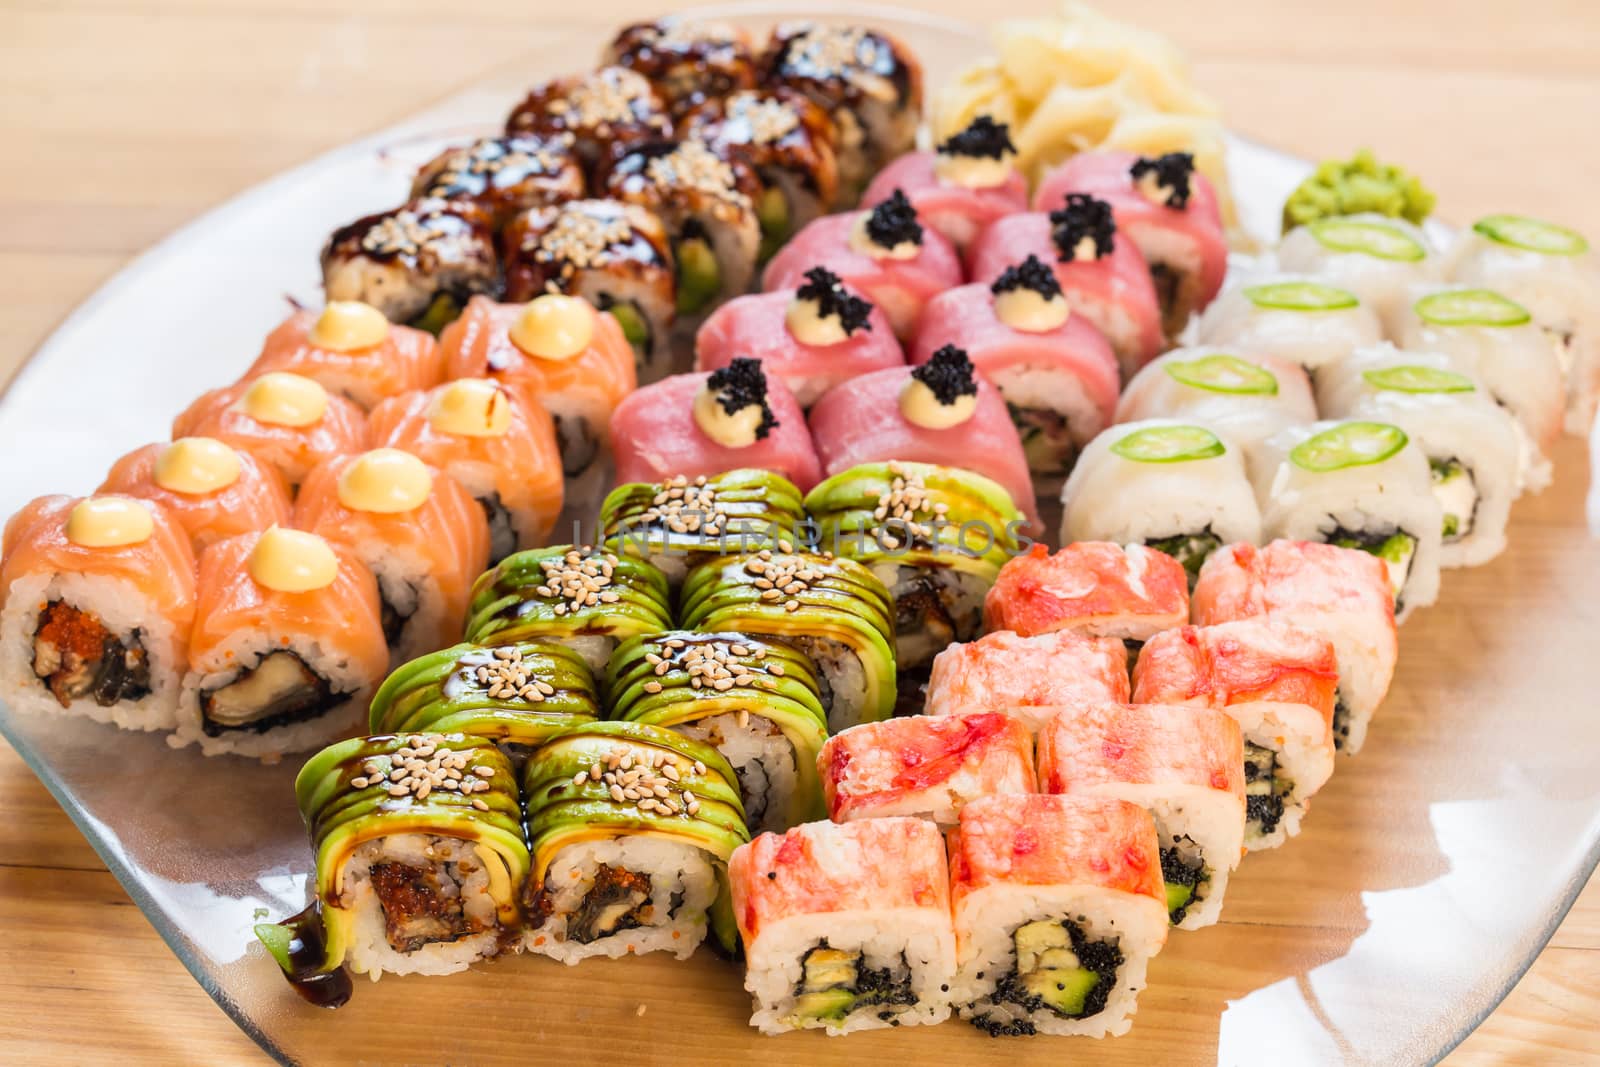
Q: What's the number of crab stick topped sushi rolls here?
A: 8